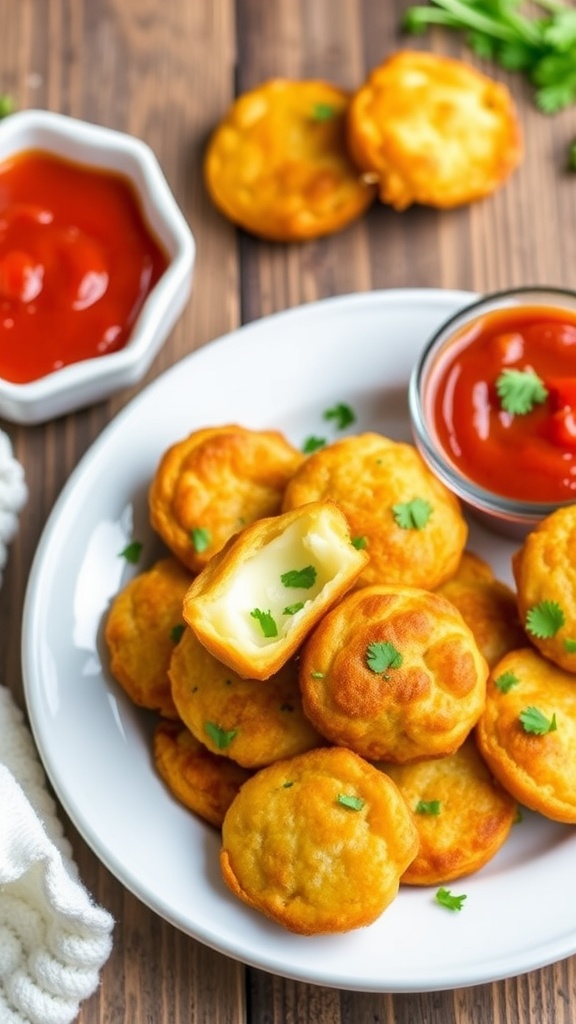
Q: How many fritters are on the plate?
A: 12